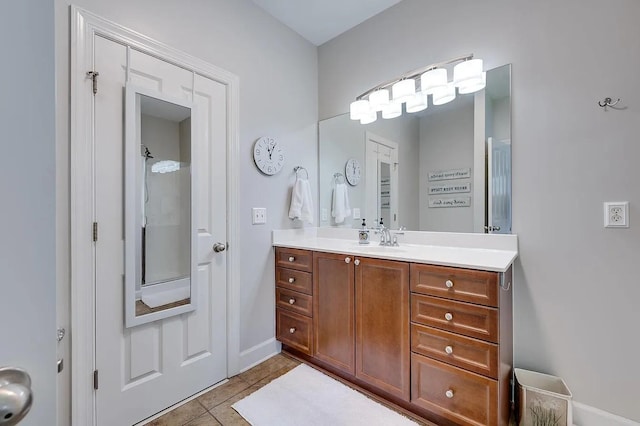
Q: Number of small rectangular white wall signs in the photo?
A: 3